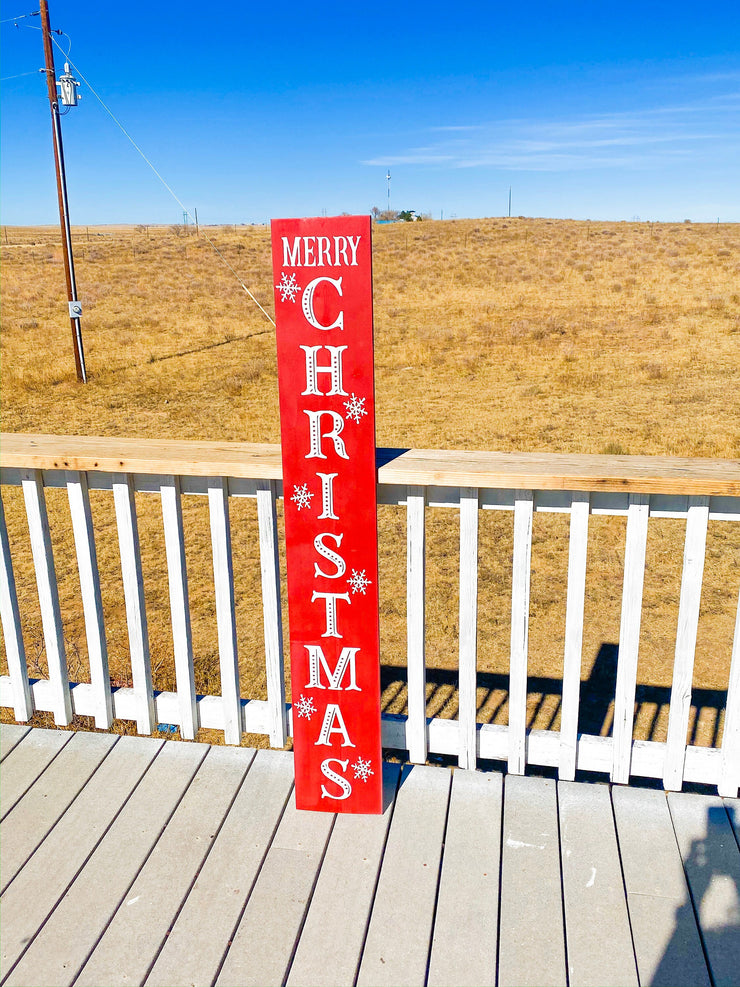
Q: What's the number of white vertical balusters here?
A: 14